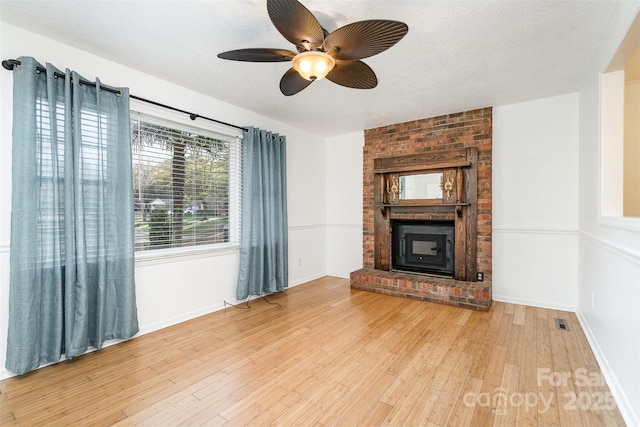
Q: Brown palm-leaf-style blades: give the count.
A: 5